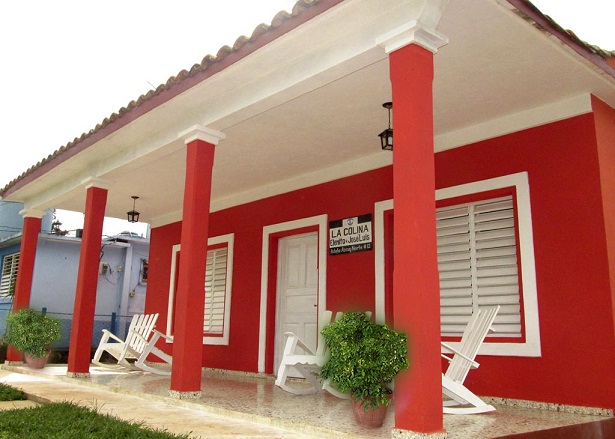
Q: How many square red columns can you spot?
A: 4